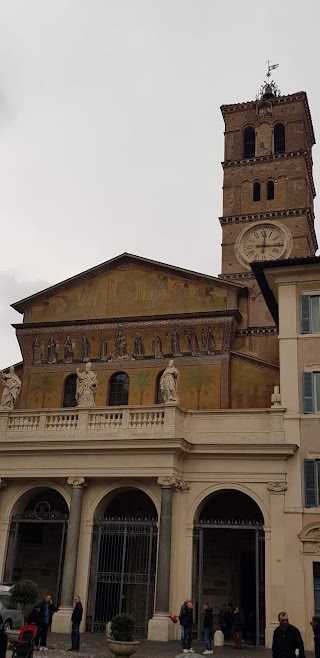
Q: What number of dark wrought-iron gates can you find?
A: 3